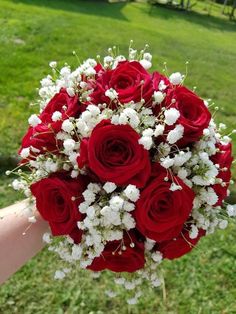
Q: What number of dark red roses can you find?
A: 10